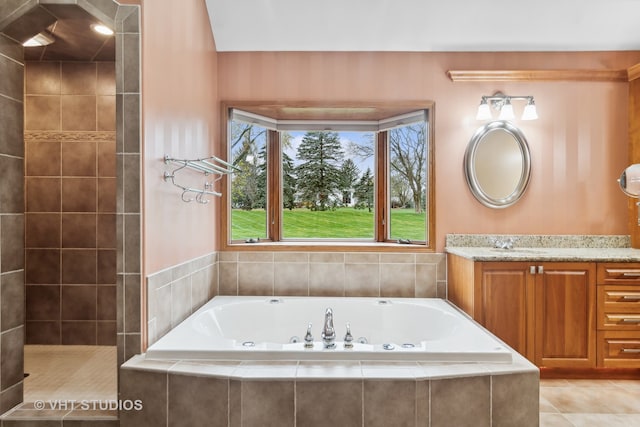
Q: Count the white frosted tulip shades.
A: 3